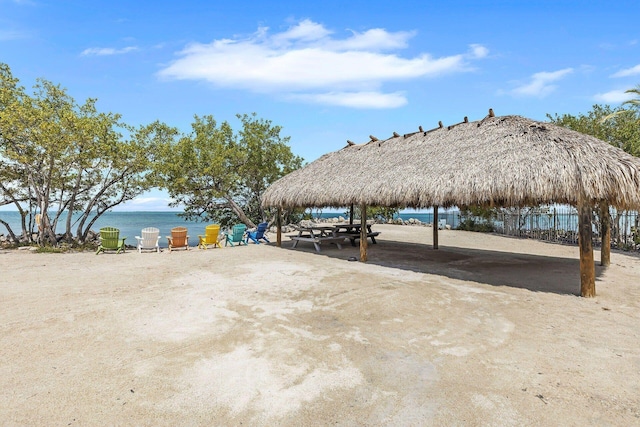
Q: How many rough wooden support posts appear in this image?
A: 6